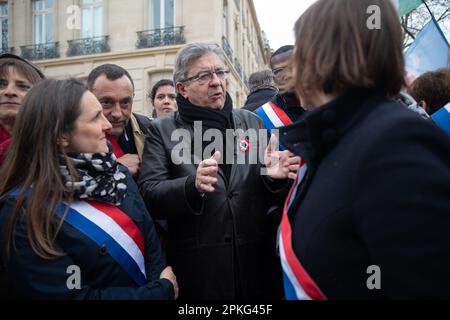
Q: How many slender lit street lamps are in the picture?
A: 0